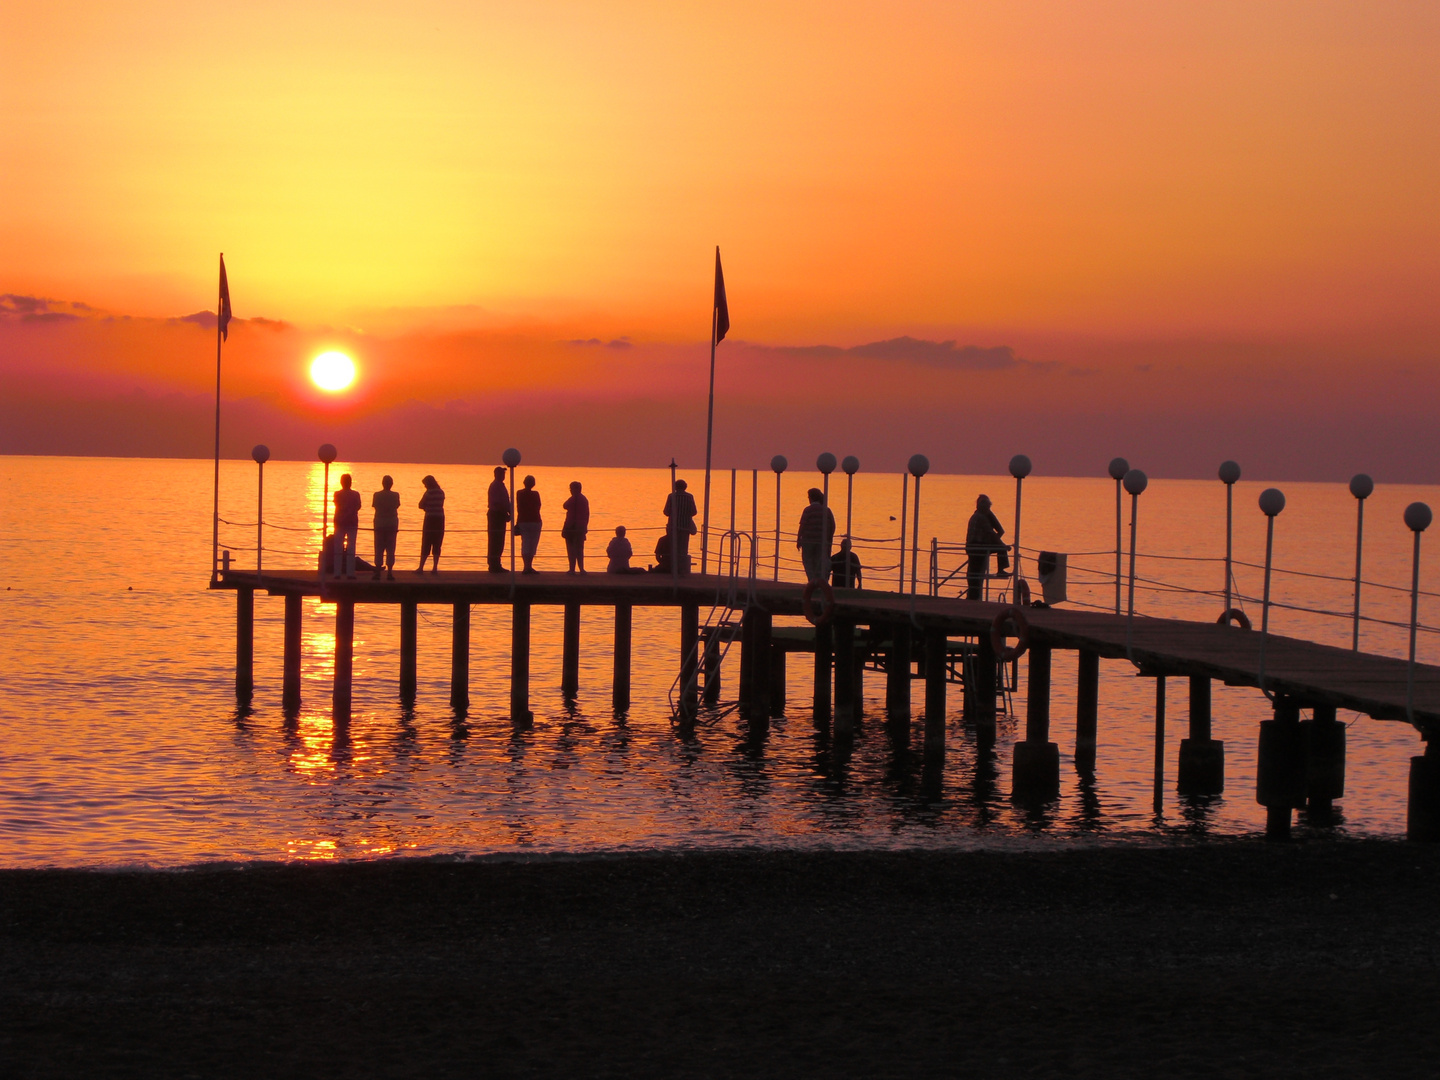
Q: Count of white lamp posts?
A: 14